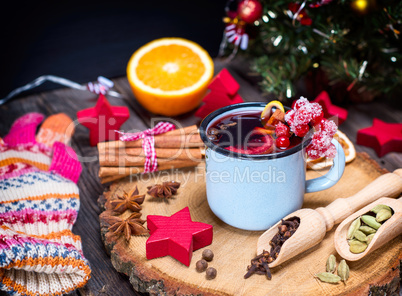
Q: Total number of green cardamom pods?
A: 12